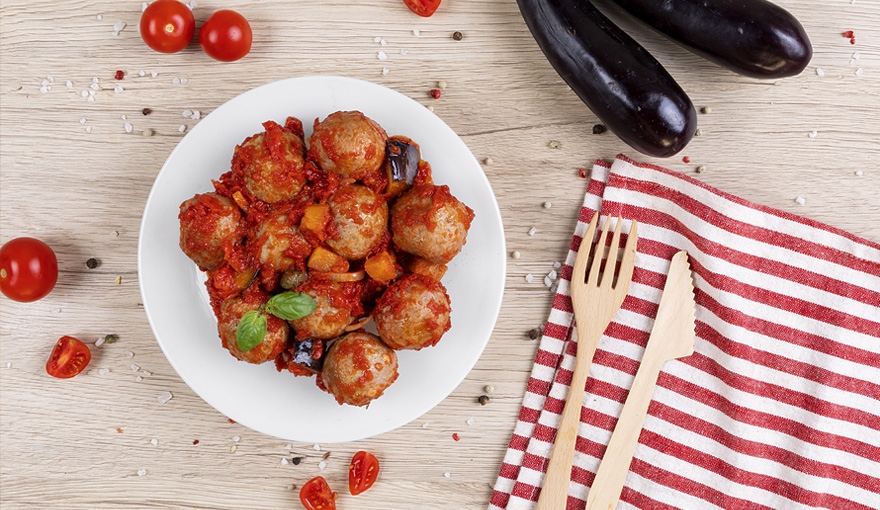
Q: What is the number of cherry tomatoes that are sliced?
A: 4